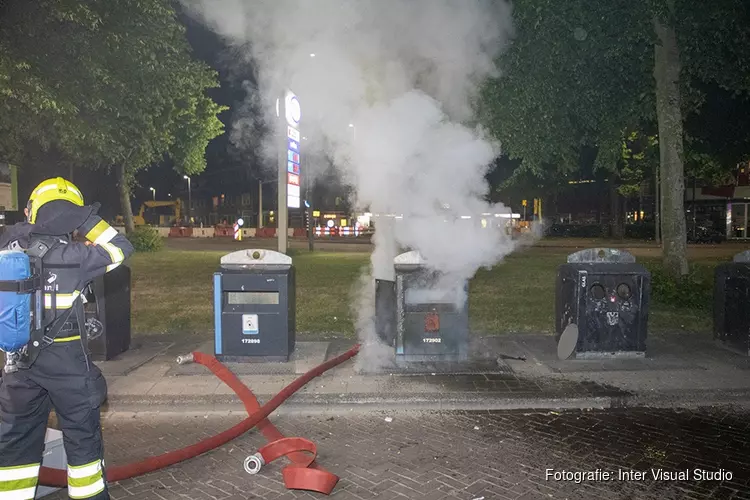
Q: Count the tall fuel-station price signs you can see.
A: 1